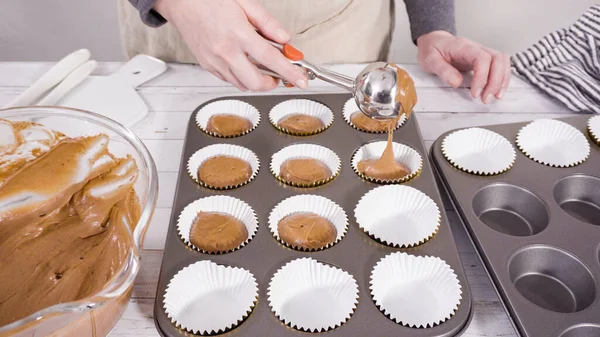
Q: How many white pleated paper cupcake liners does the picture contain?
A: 15